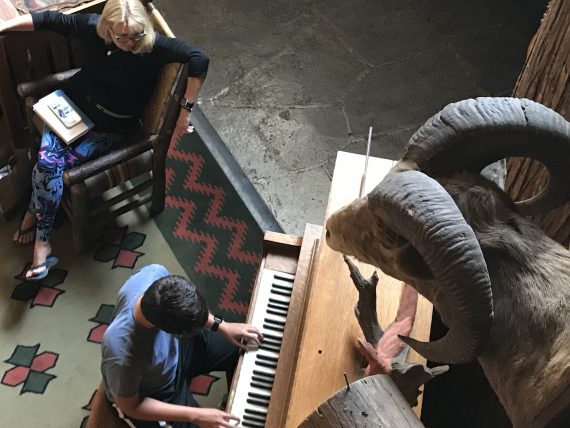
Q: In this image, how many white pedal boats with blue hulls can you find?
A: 0